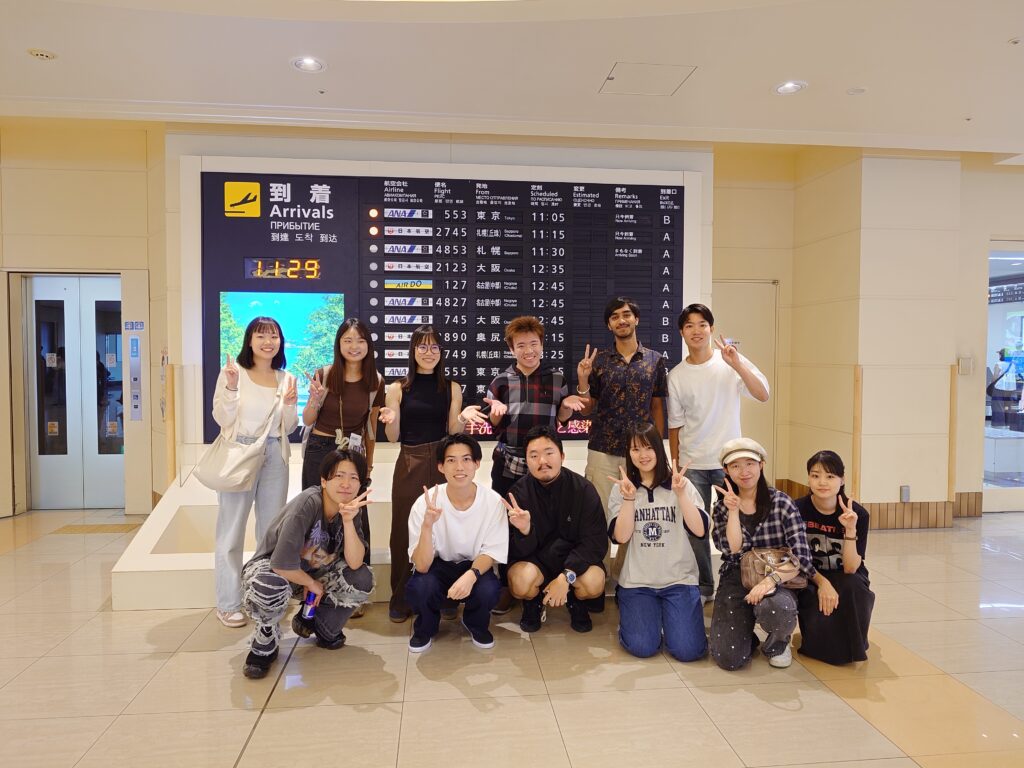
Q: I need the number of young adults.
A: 12